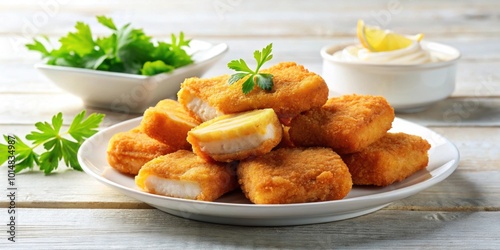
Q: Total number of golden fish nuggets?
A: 8